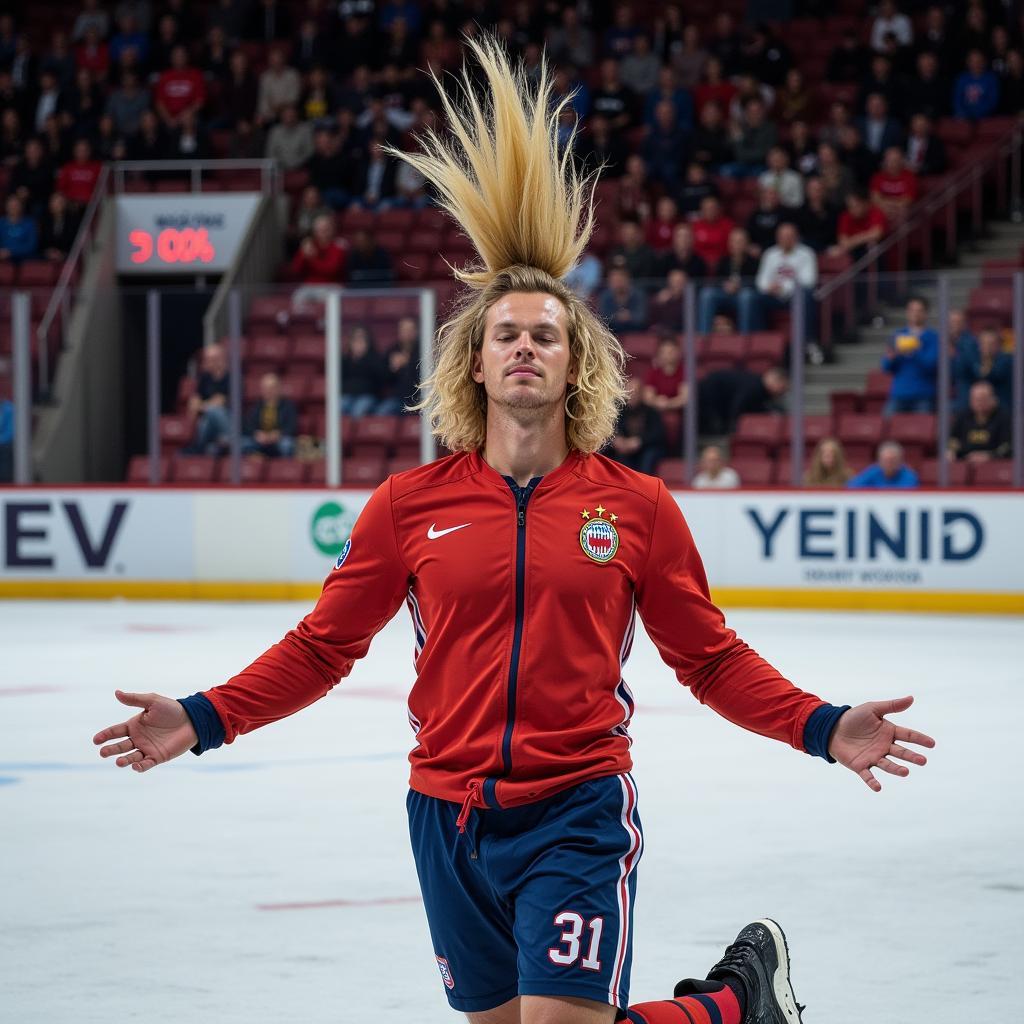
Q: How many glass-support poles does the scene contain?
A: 9